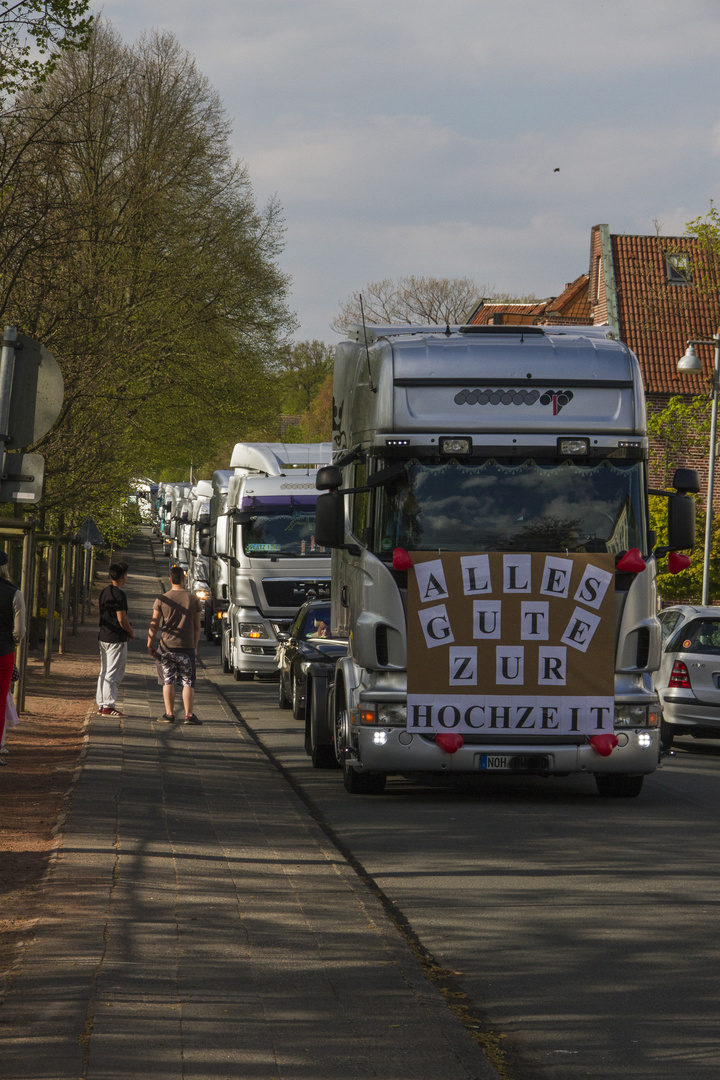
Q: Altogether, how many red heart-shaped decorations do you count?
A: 5